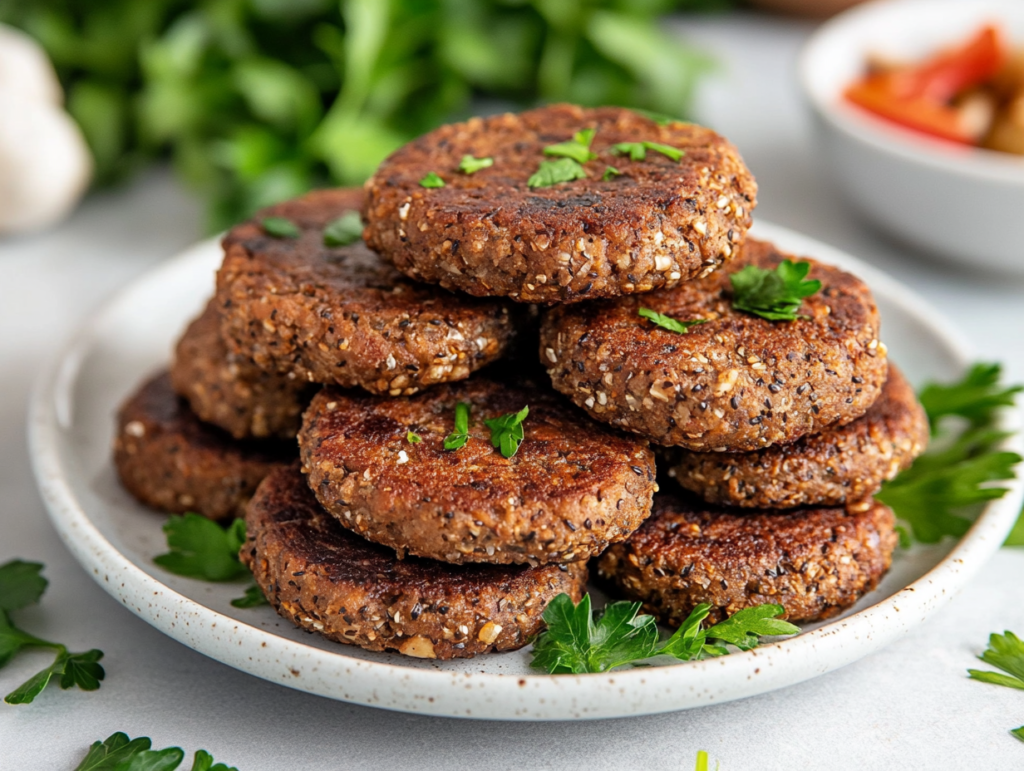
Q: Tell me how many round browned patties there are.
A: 9